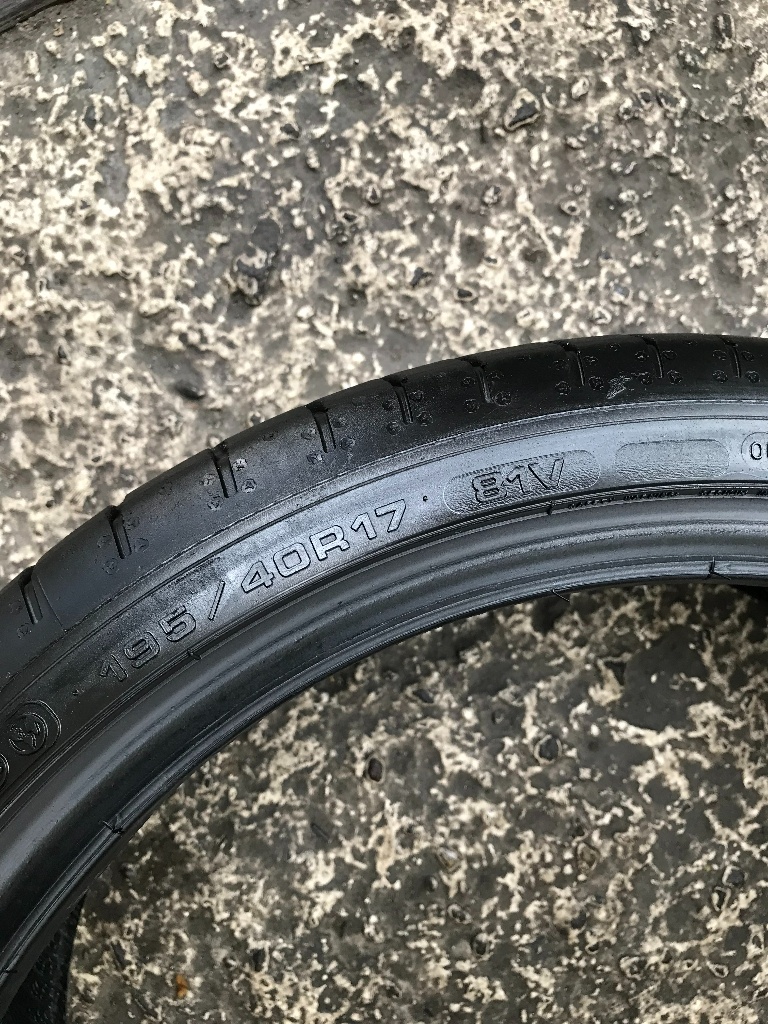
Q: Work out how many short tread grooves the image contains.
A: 9